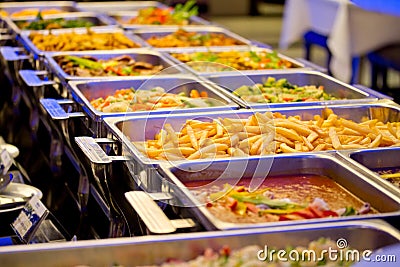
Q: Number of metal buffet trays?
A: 14